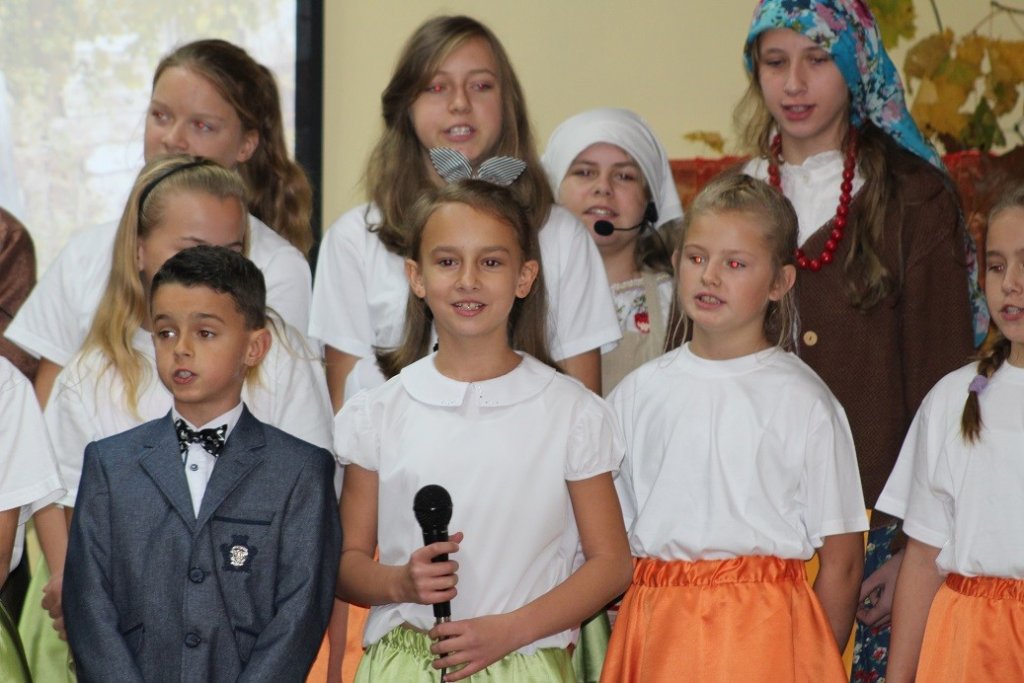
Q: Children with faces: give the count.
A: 9